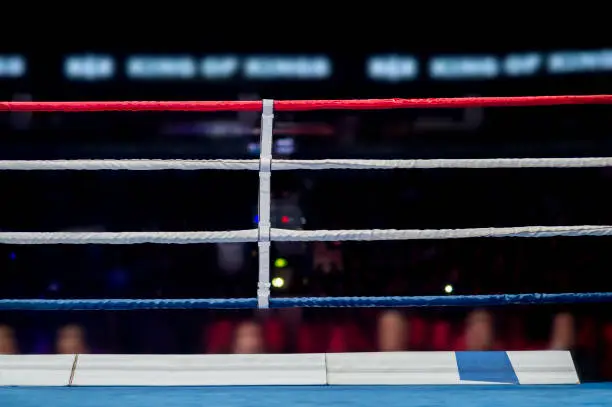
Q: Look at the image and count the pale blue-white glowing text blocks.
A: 9